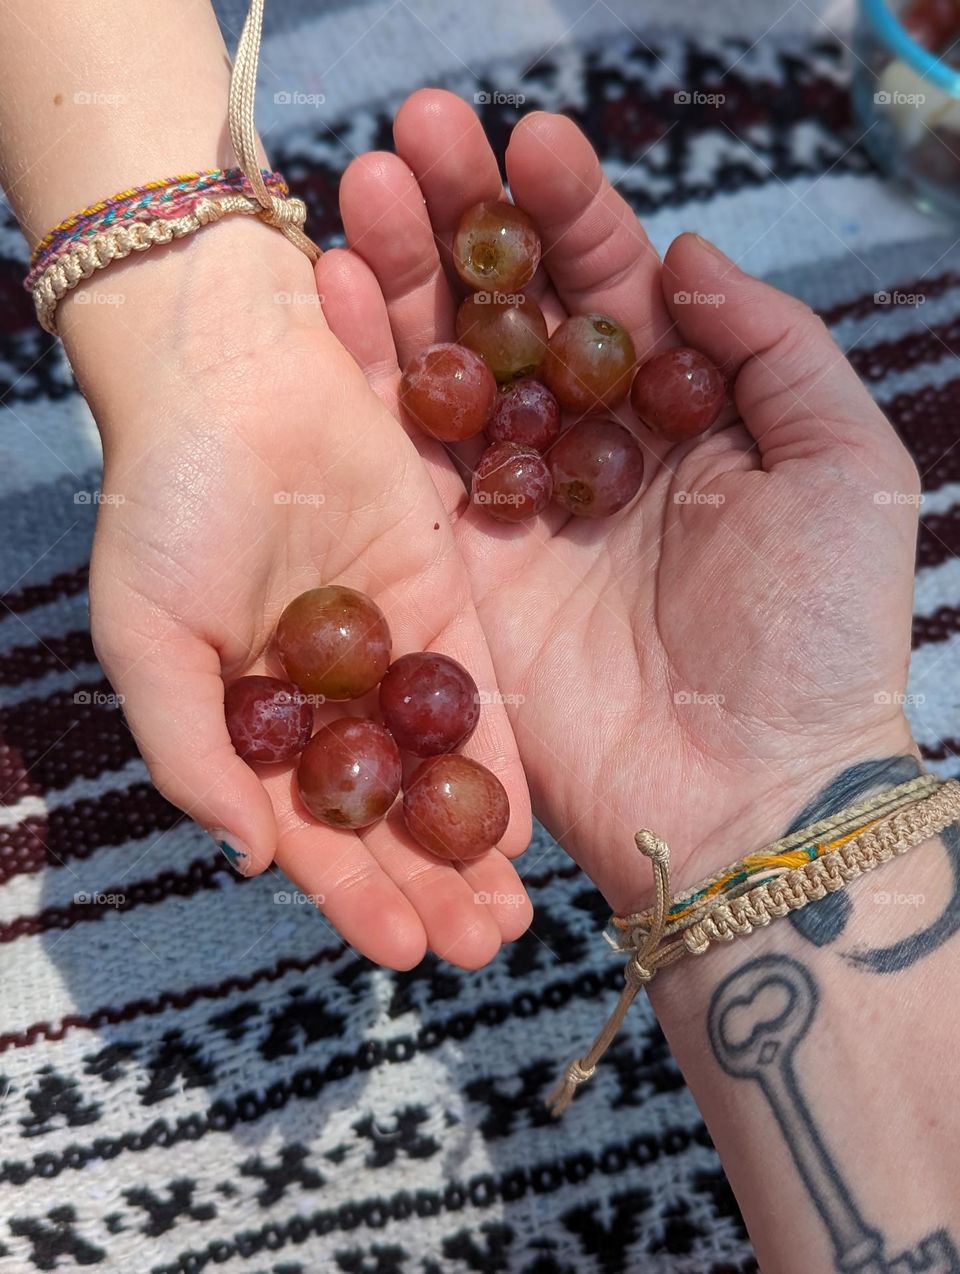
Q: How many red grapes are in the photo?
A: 13